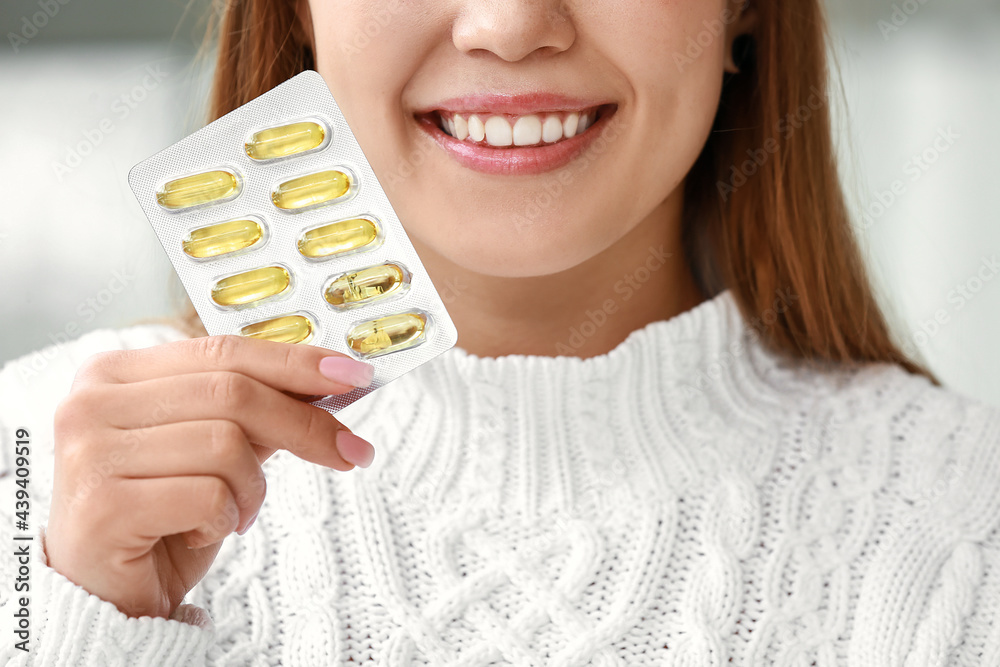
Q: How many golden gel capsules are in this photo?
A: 9